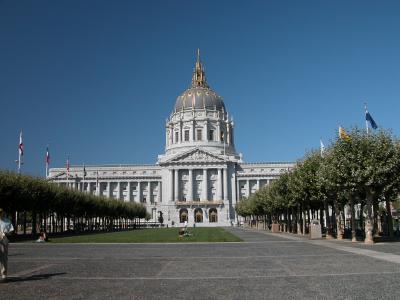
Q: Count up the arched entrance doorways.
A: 3